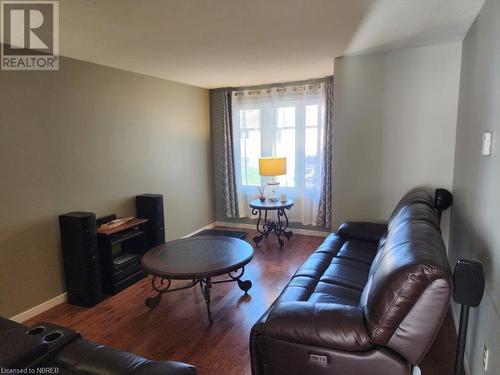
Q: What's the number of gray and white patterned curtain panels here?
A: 2